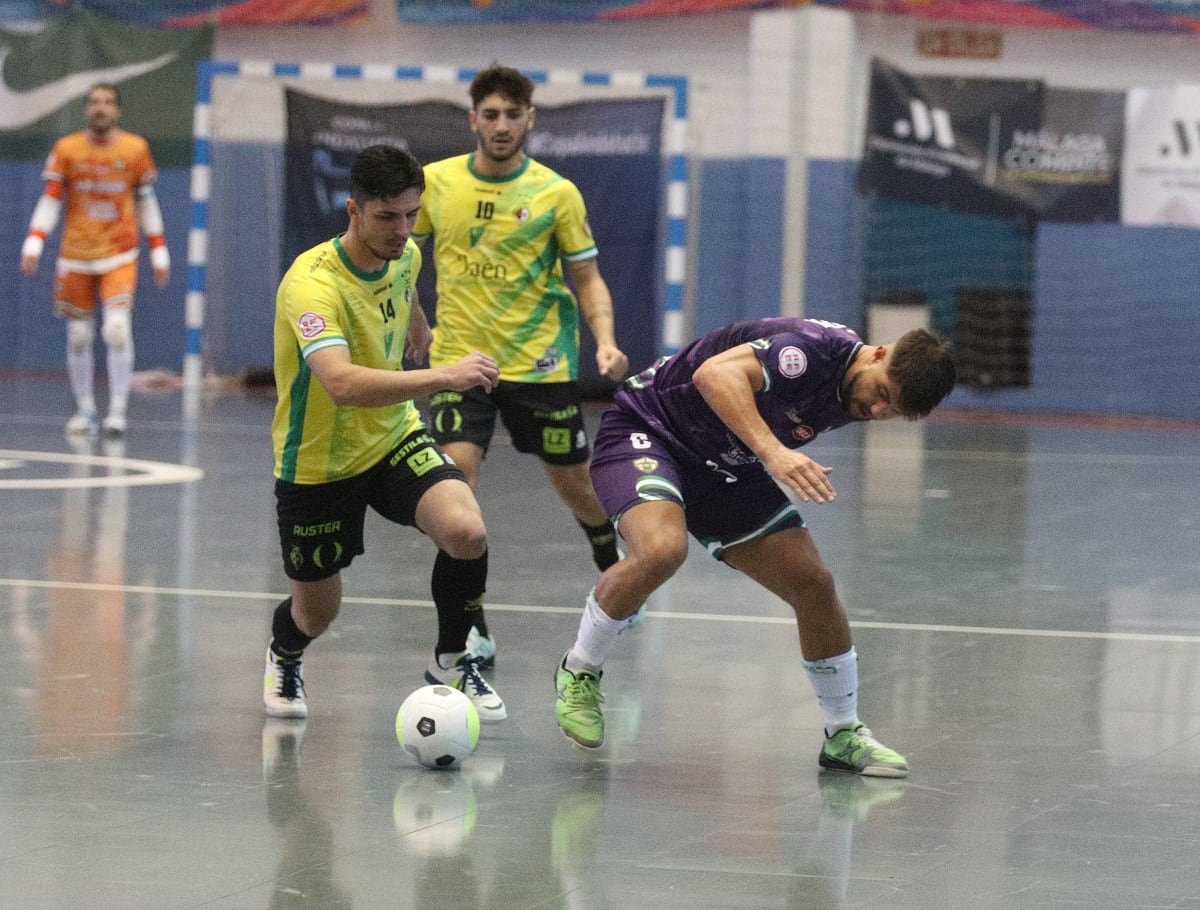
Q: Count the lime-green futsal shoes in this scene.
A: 2